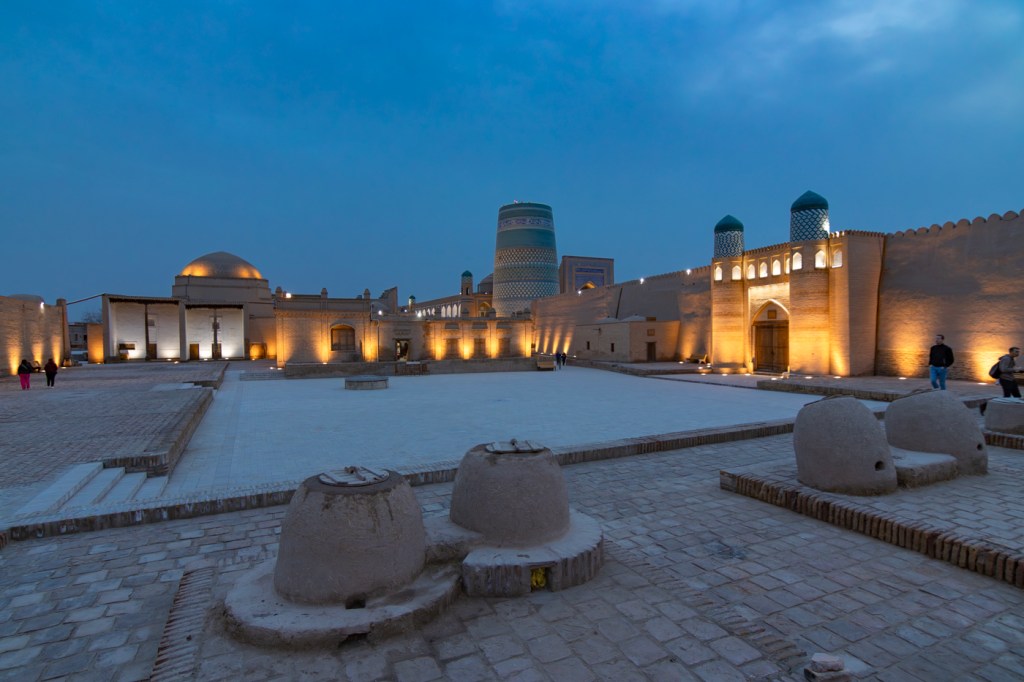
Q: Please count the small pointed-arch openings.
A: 9